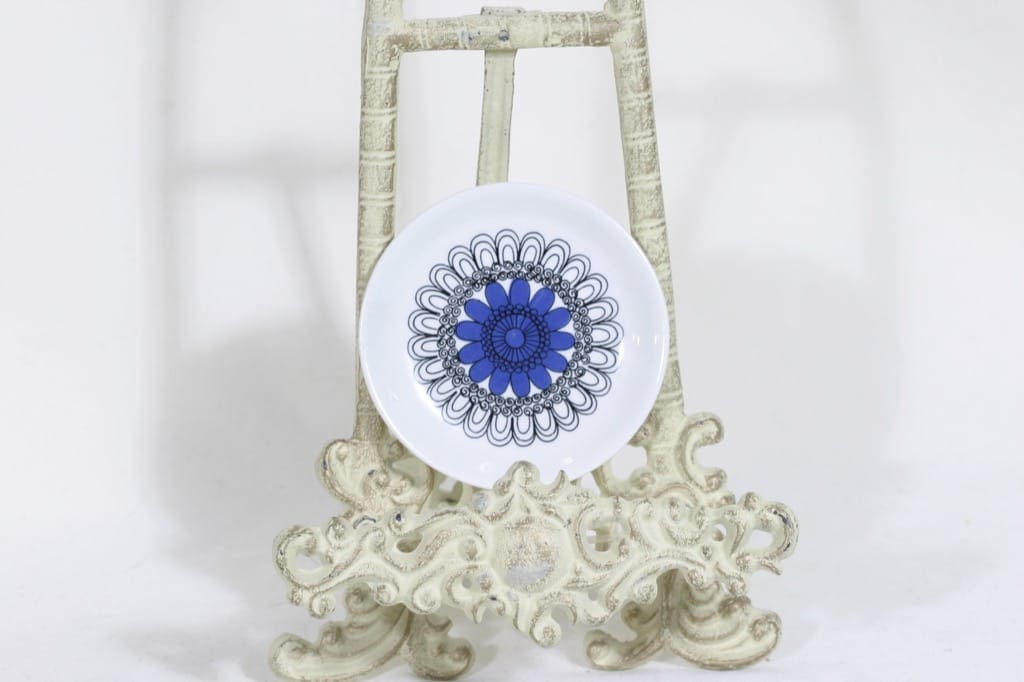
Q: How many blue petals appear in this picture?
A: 13